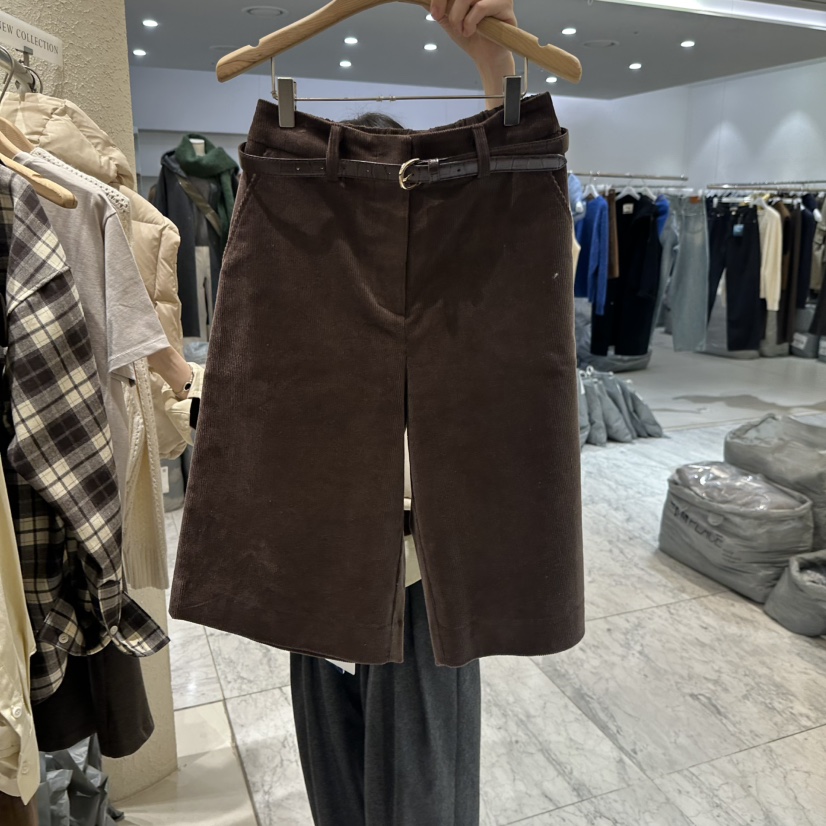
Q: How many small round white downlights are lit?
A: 10